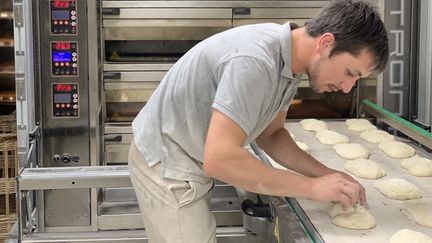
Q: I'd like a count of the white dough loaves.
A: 14